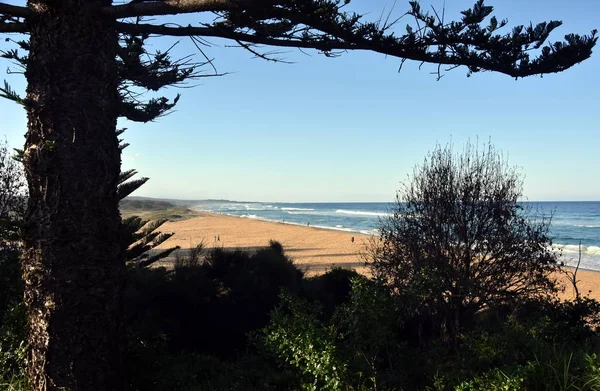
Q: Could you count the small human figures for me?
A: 5